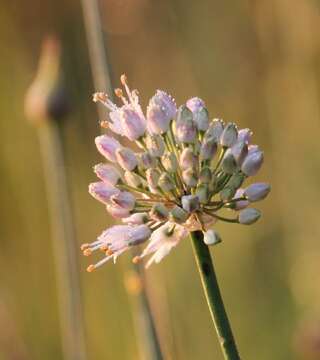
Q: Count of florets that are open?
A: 3